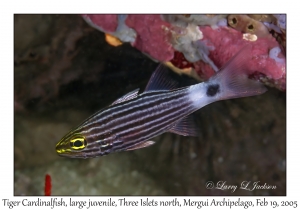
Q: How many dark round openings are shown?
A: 2